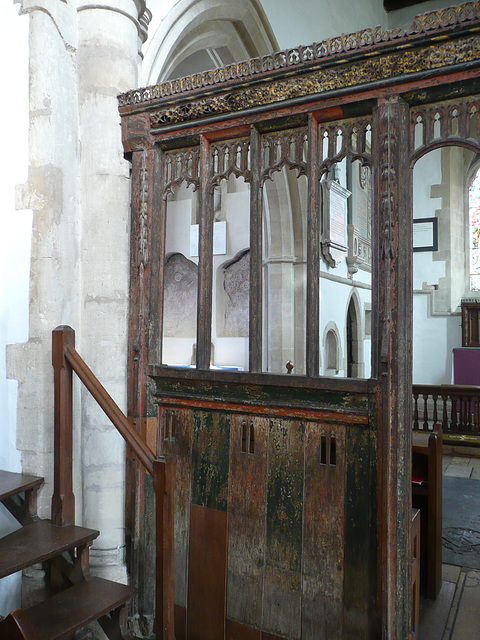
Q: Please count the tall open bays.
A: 4